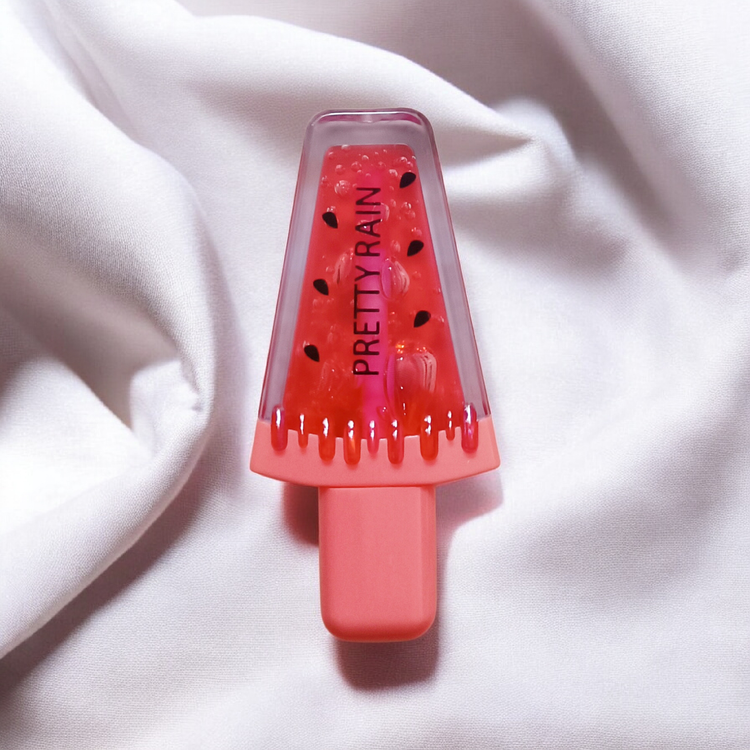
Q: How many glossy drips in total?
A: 9